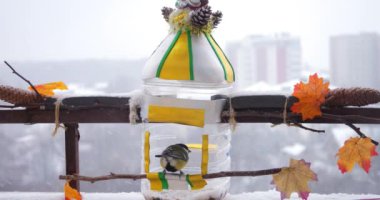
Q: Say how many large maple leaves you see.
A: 3